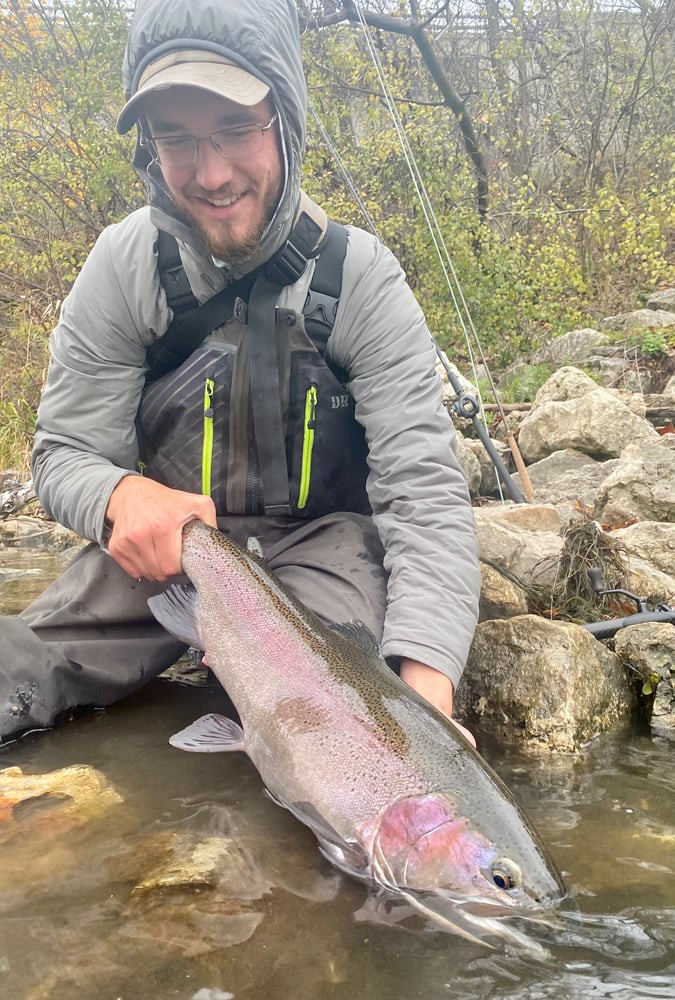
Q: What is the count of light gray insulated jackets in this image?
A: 1